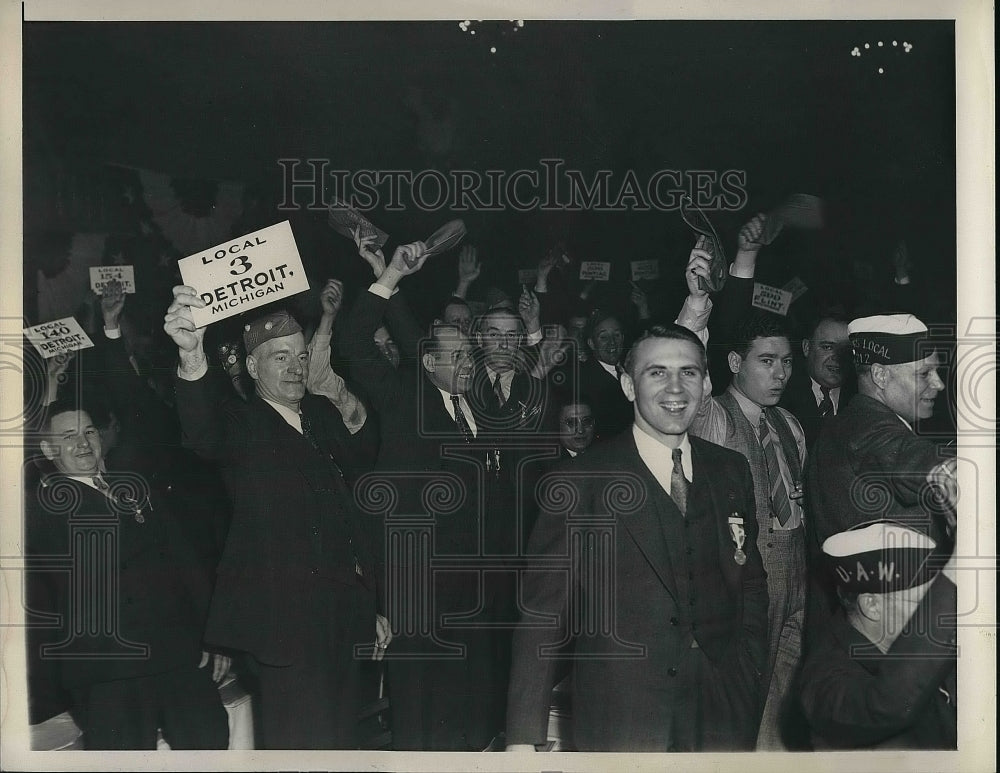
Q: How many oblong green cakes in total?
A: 0